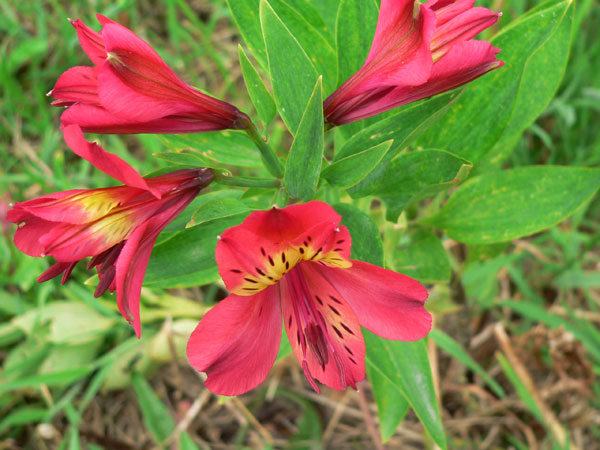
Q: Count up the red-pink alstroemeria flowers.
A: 4